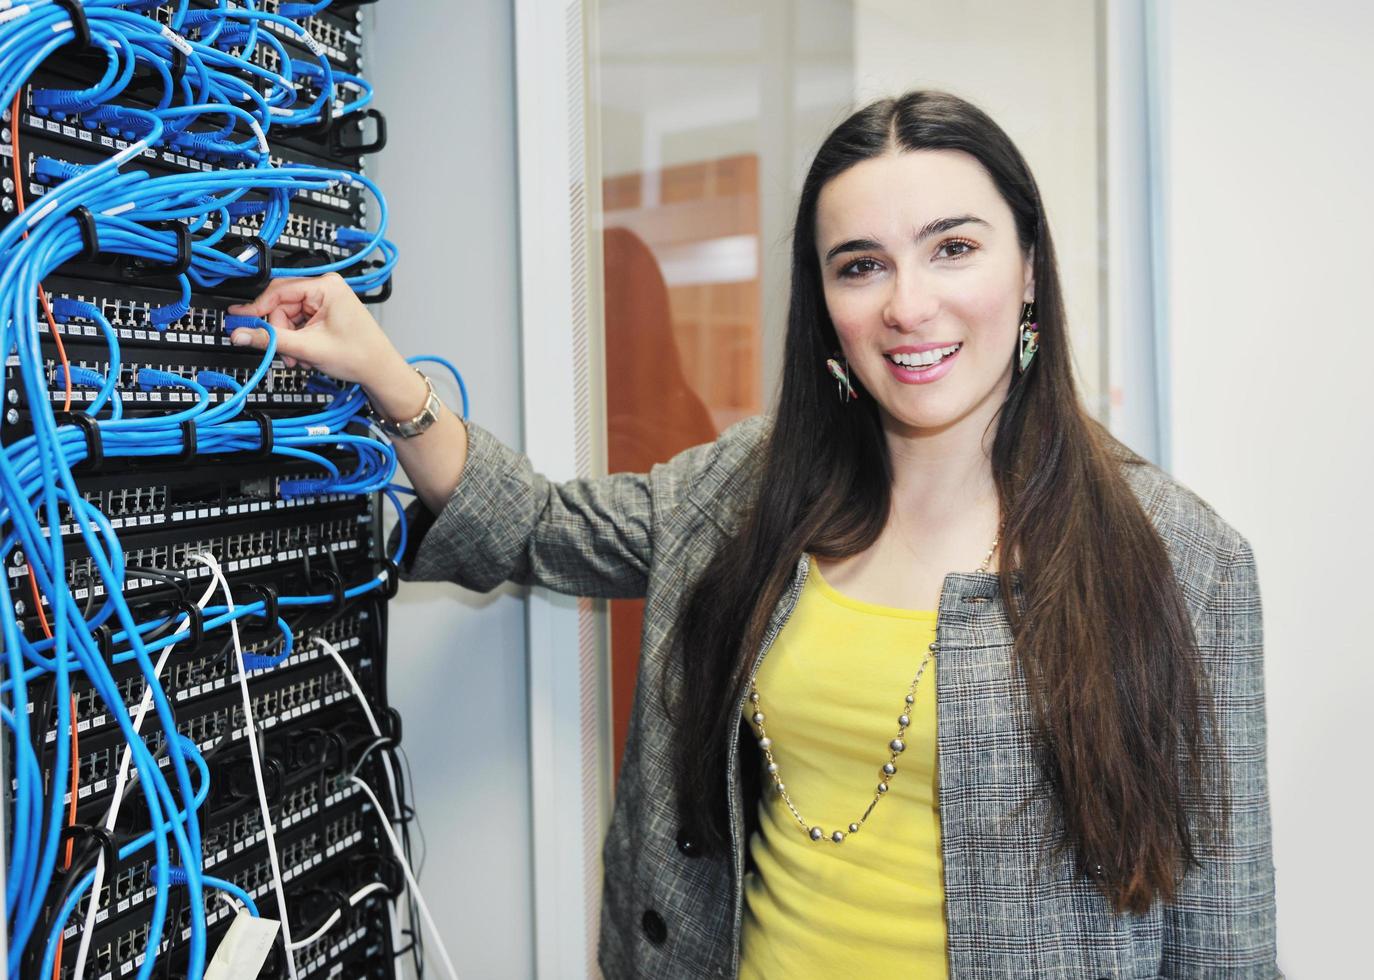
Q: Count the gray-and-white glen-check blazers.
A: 1